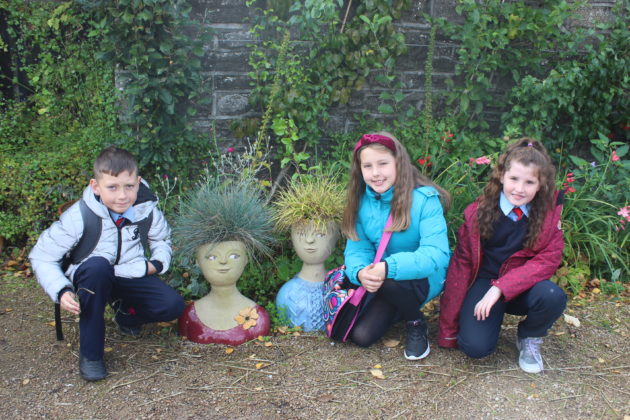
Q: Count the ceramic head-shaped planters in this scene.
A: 2